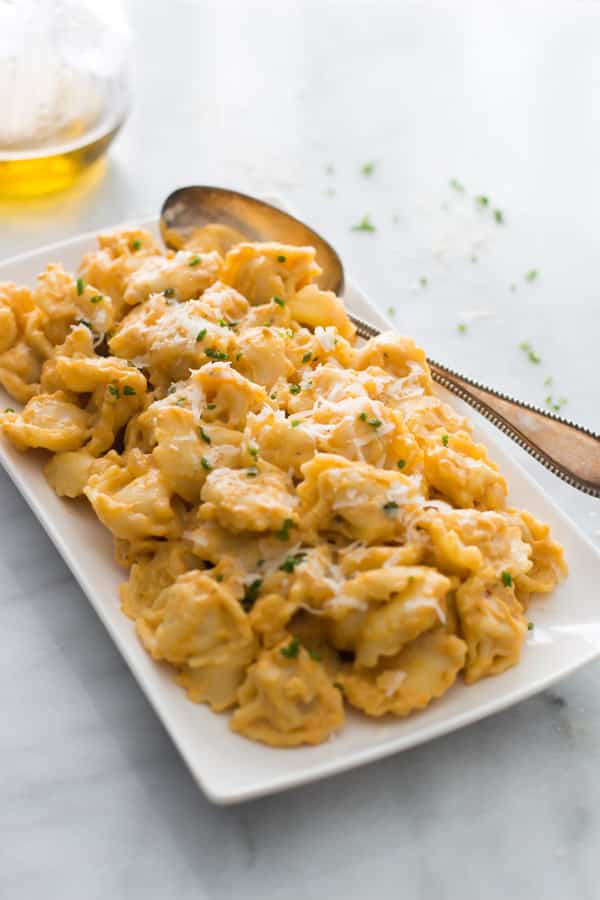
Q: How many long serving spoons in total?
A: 1